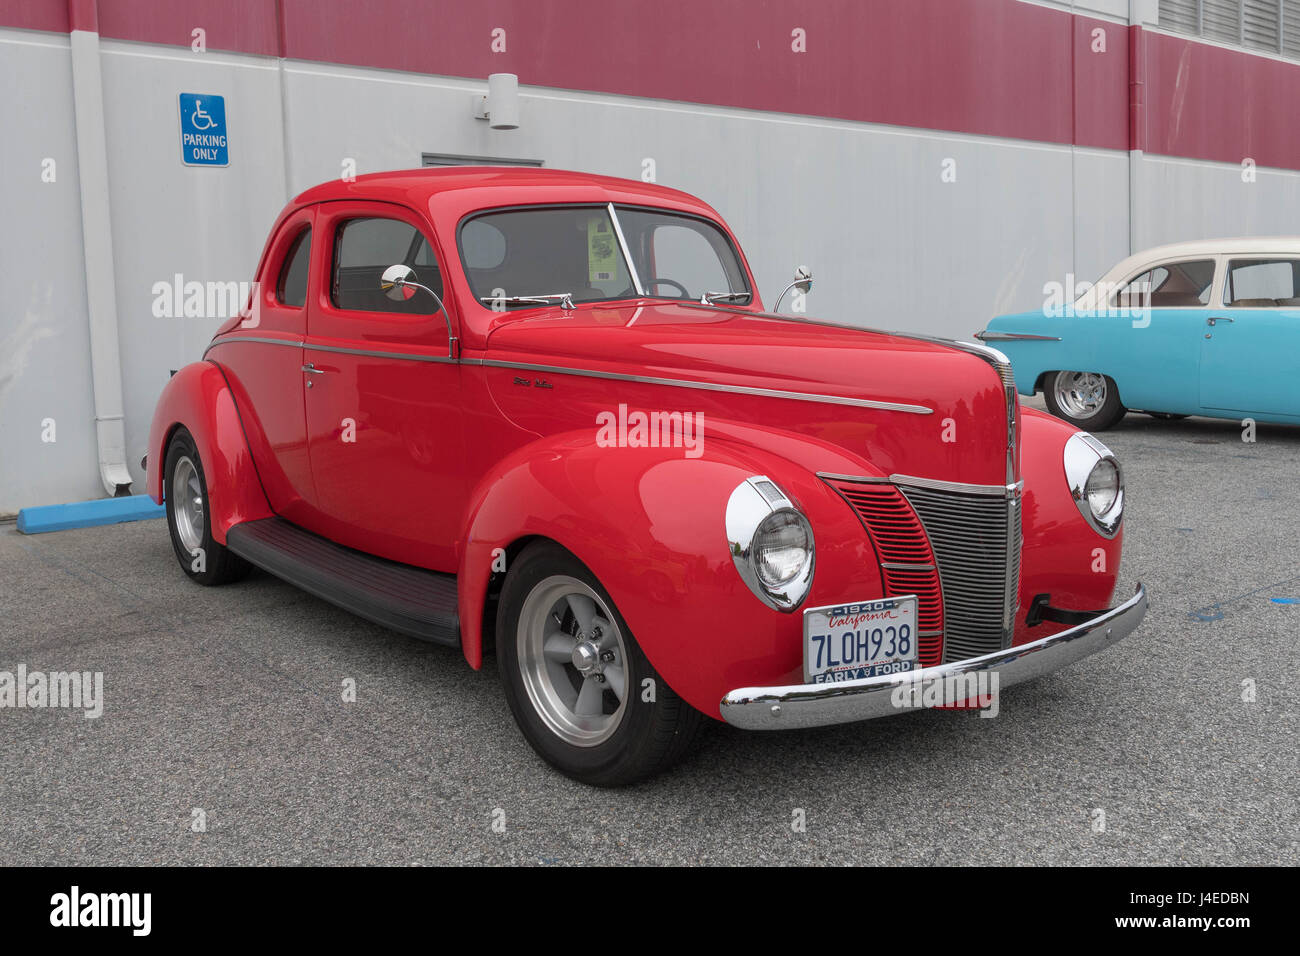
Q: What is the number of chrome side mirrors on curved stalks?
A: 2